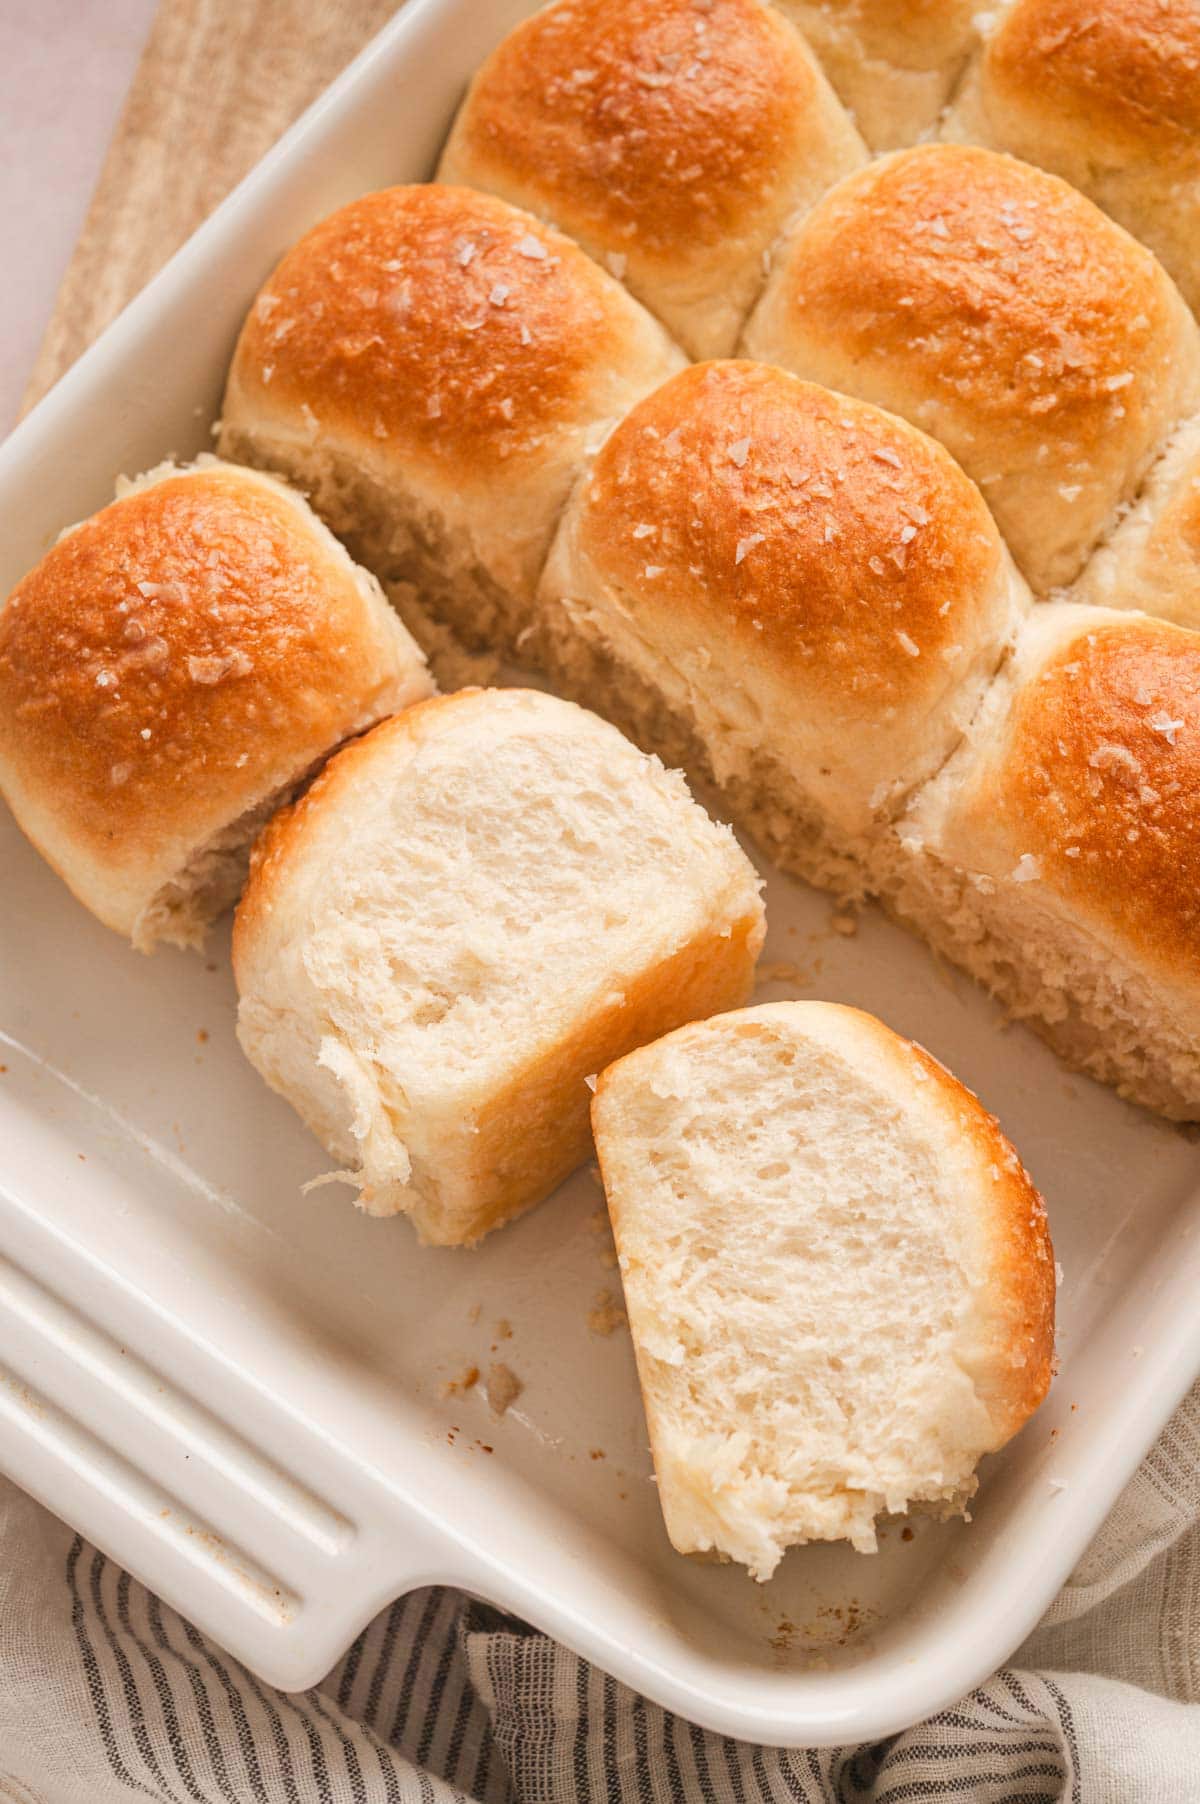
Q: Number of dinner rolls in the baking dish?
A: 11